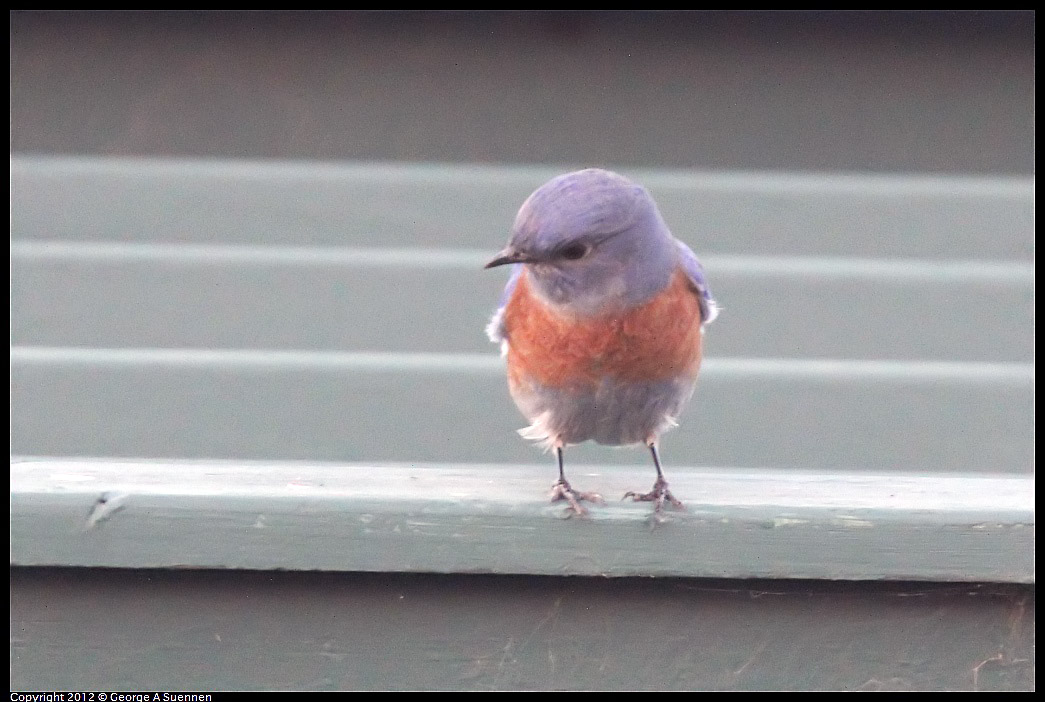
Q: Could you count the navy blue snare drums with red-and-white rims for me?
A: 0